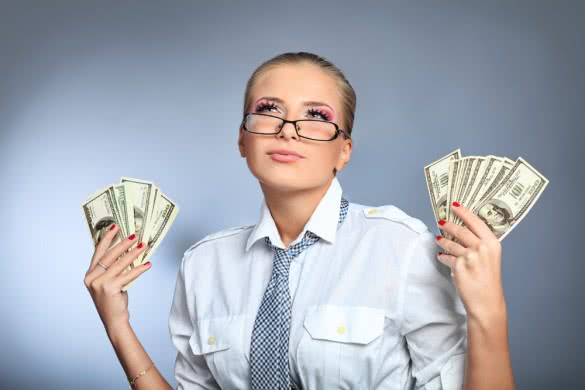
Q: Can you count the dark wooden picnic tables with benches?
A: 0